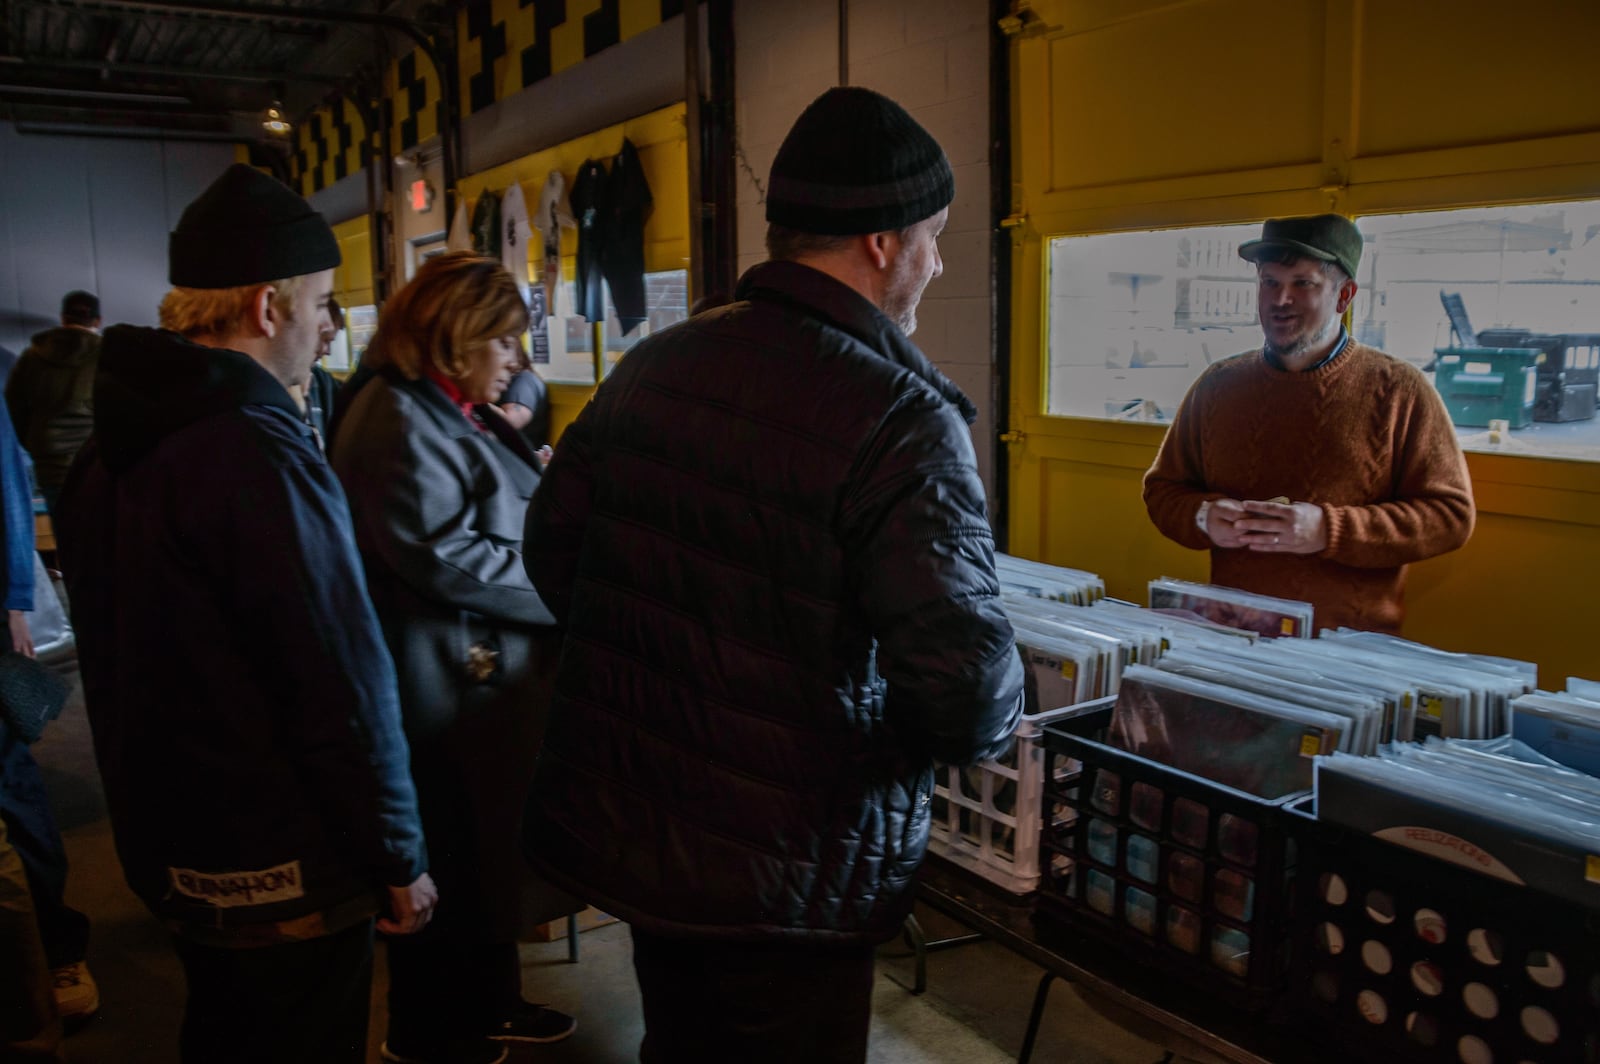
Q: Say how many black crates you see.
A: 2